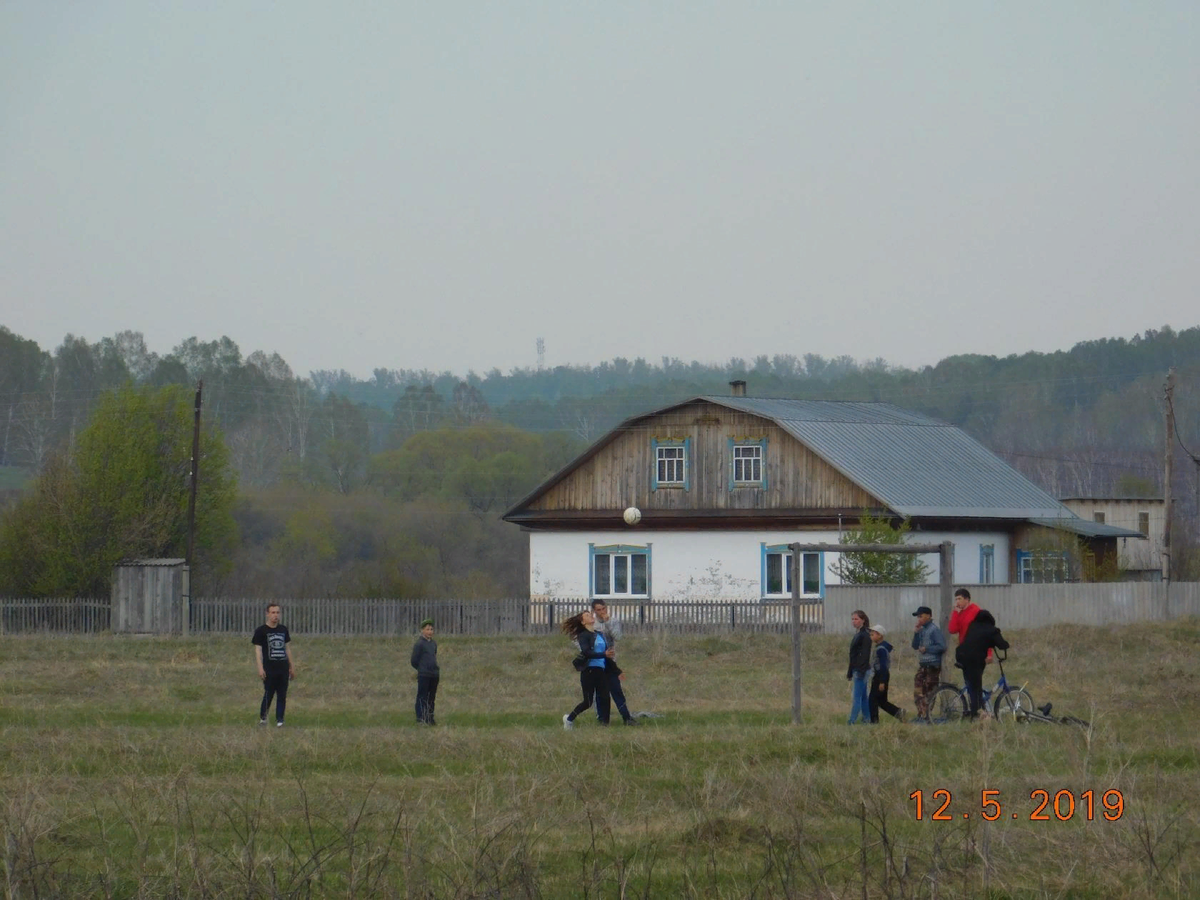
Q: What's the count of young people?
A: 9